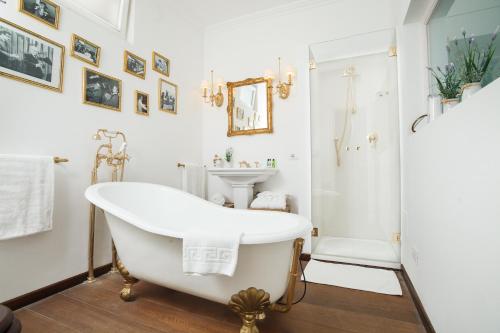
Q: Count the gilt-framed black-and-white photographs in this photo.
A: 8